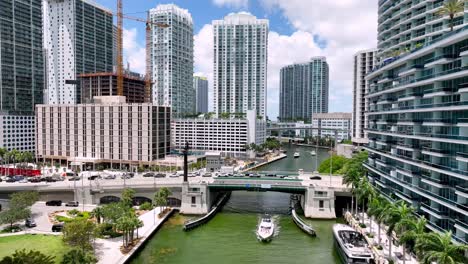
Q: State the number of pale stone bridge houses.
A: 2